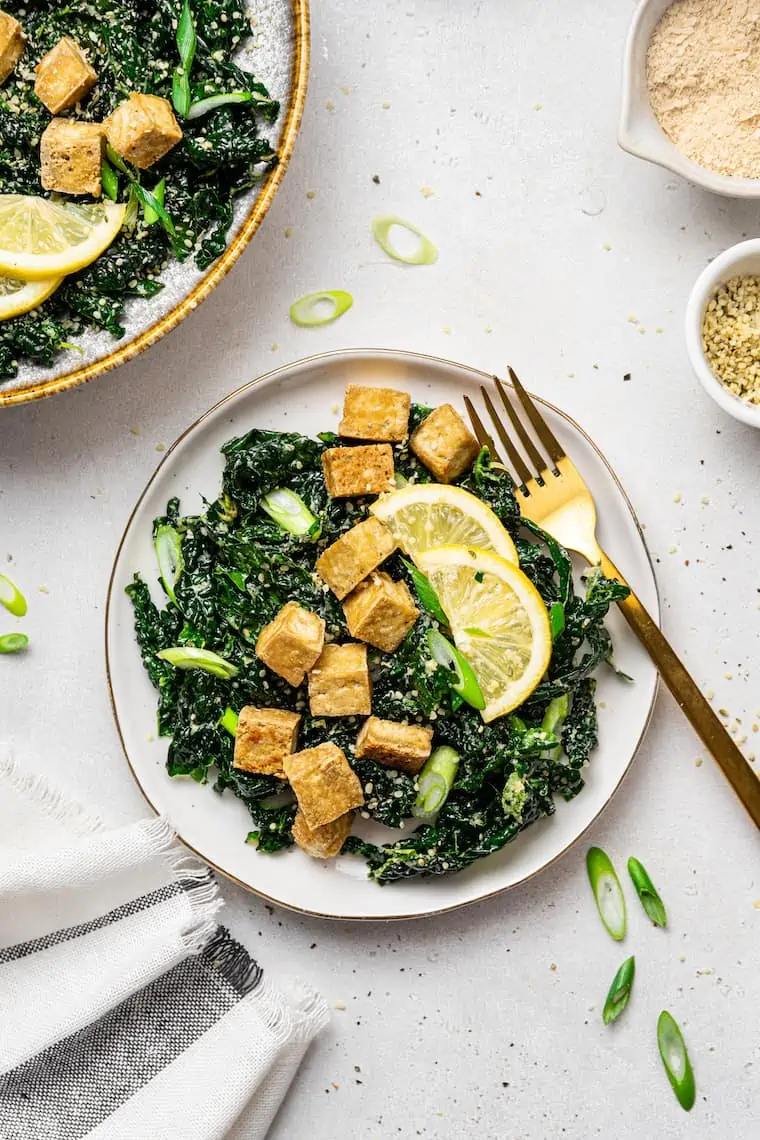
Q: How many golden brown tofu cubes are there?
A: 15